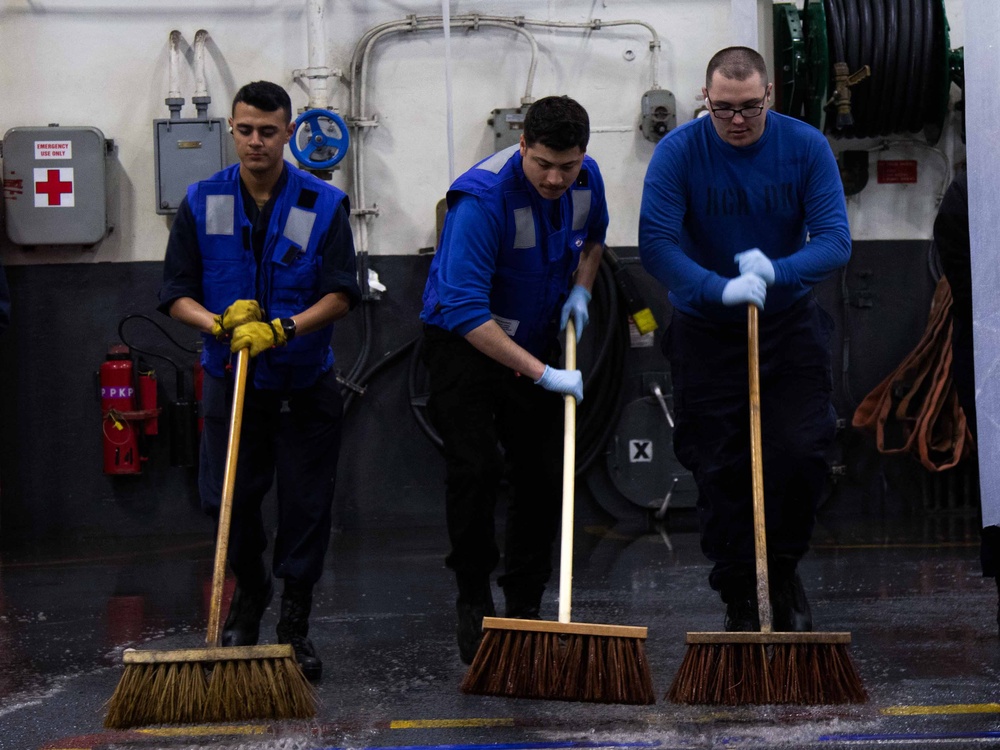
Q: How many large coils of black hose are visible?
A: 2